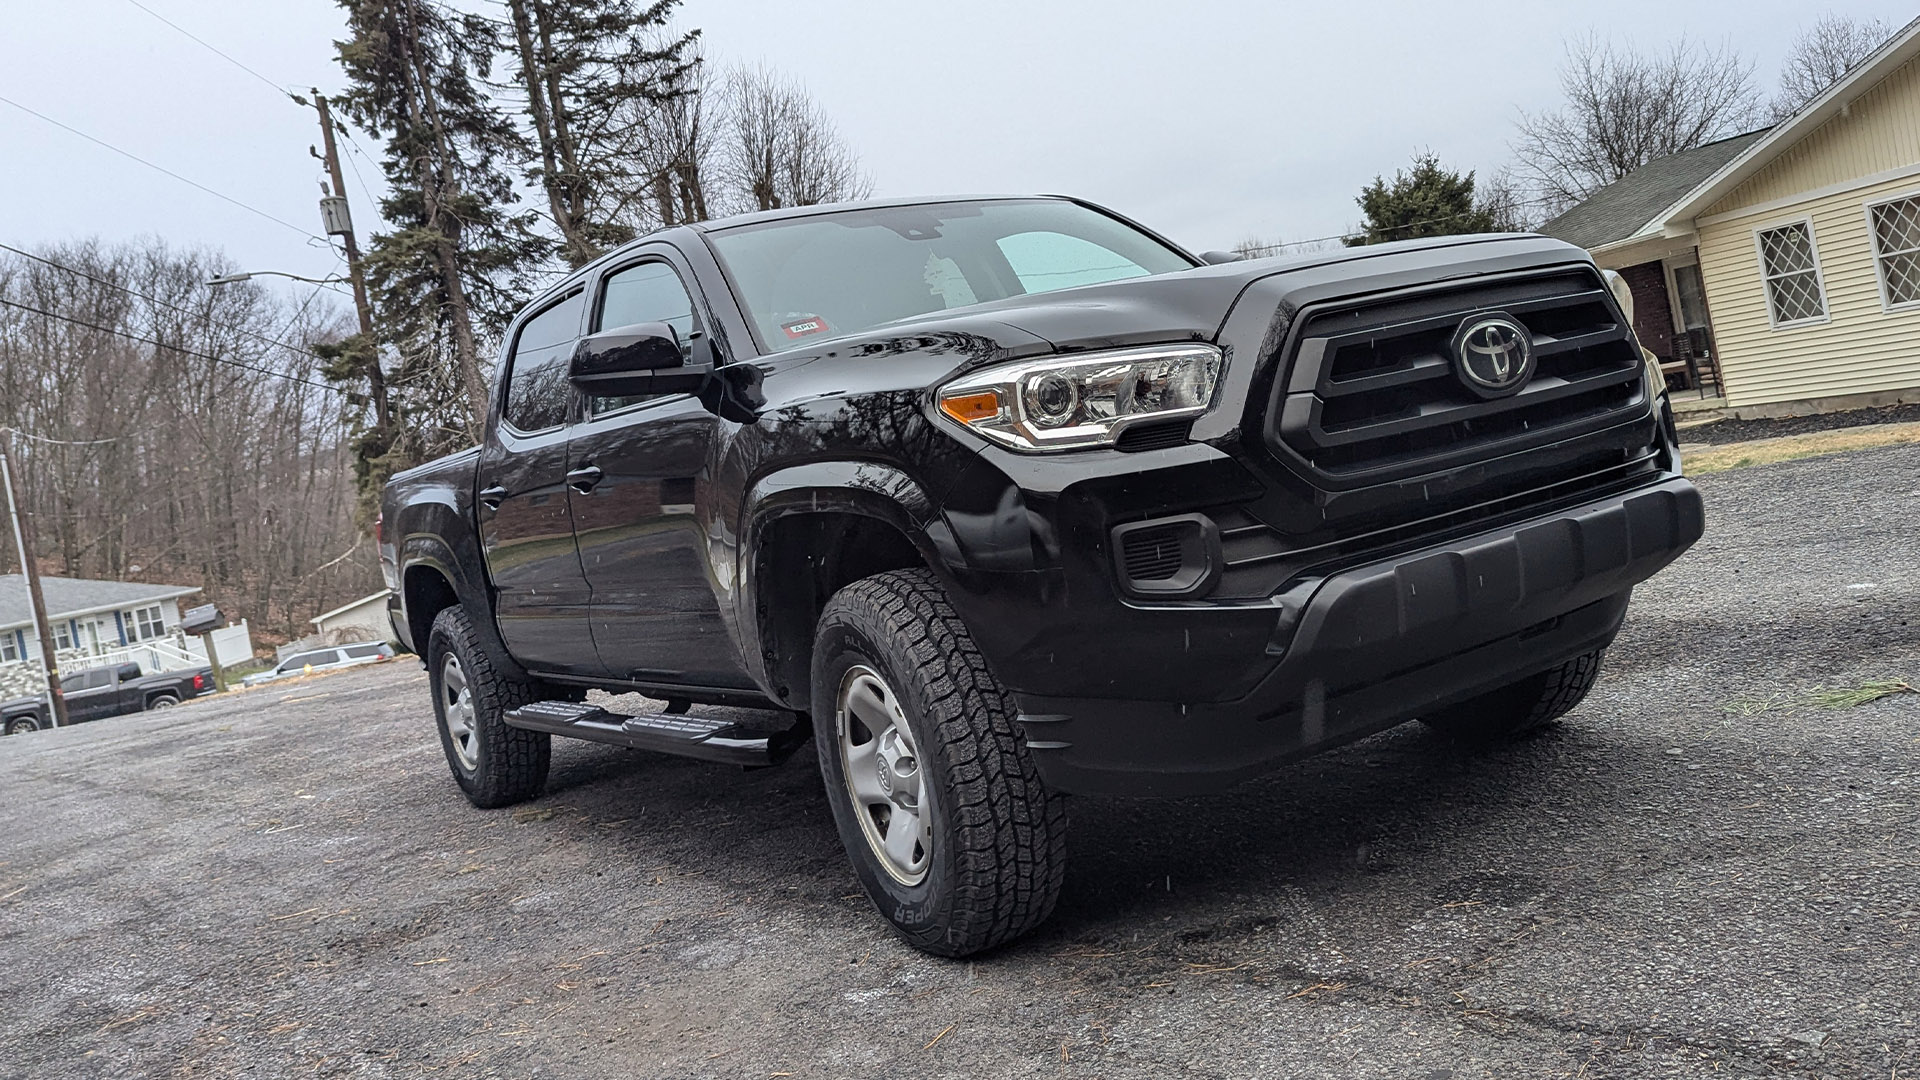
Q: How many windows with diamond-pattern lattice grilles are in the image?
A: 2